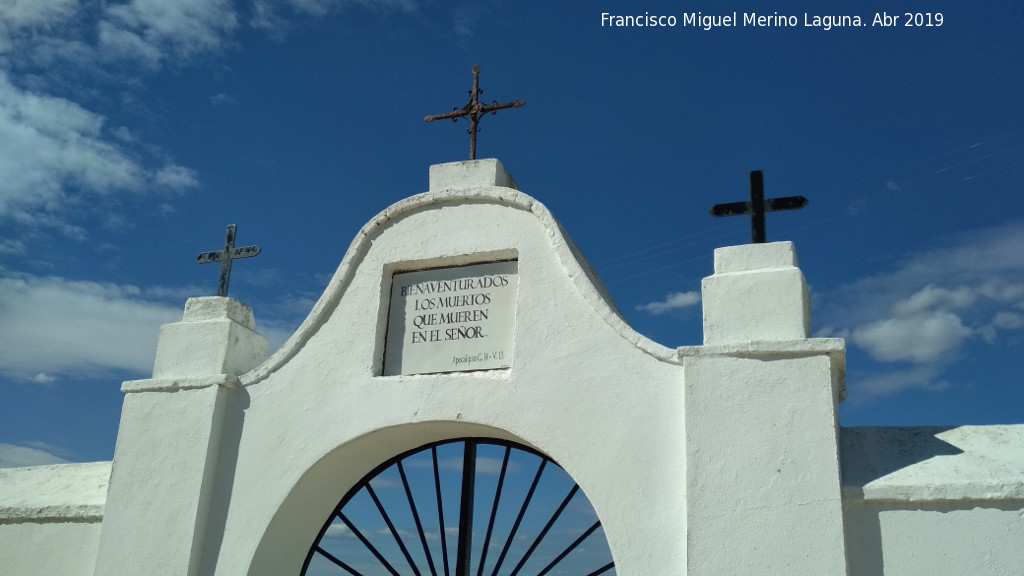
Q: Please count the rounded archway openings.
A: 1